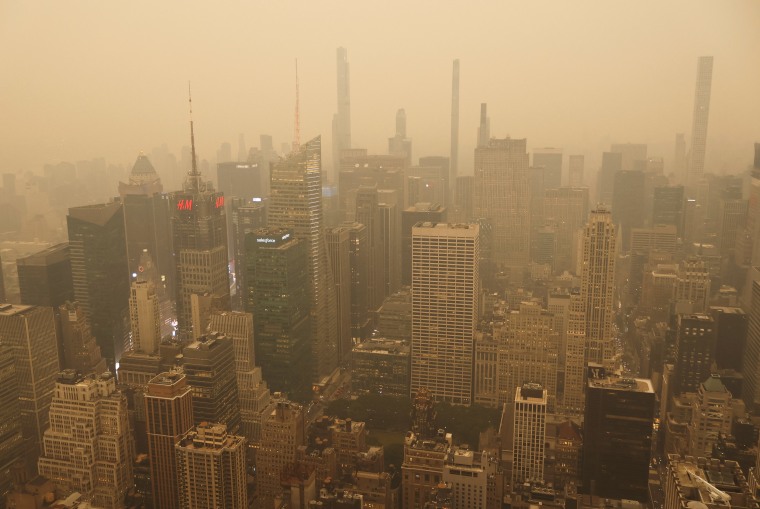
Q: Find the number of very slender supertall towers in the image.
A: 3